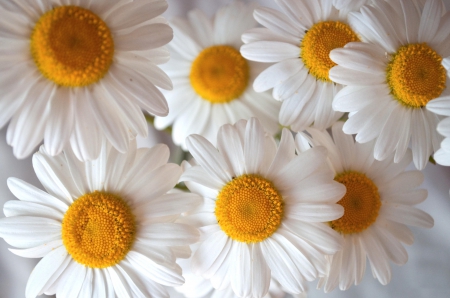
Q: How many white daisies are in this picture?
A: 7